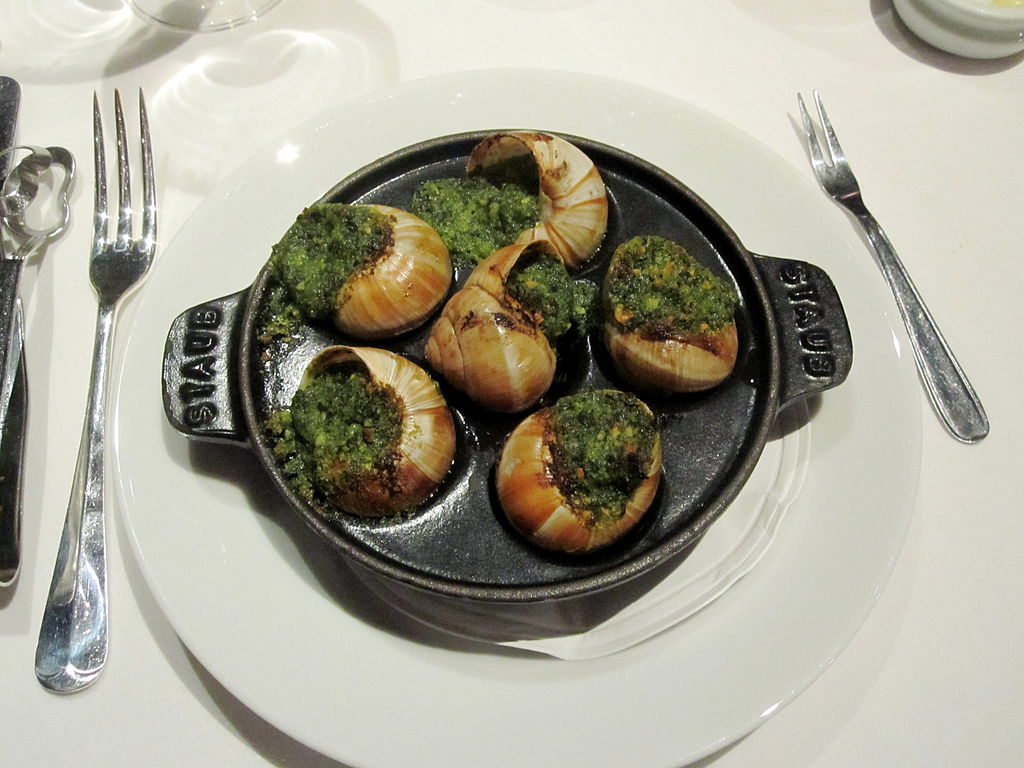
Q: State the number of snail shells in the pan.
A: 6